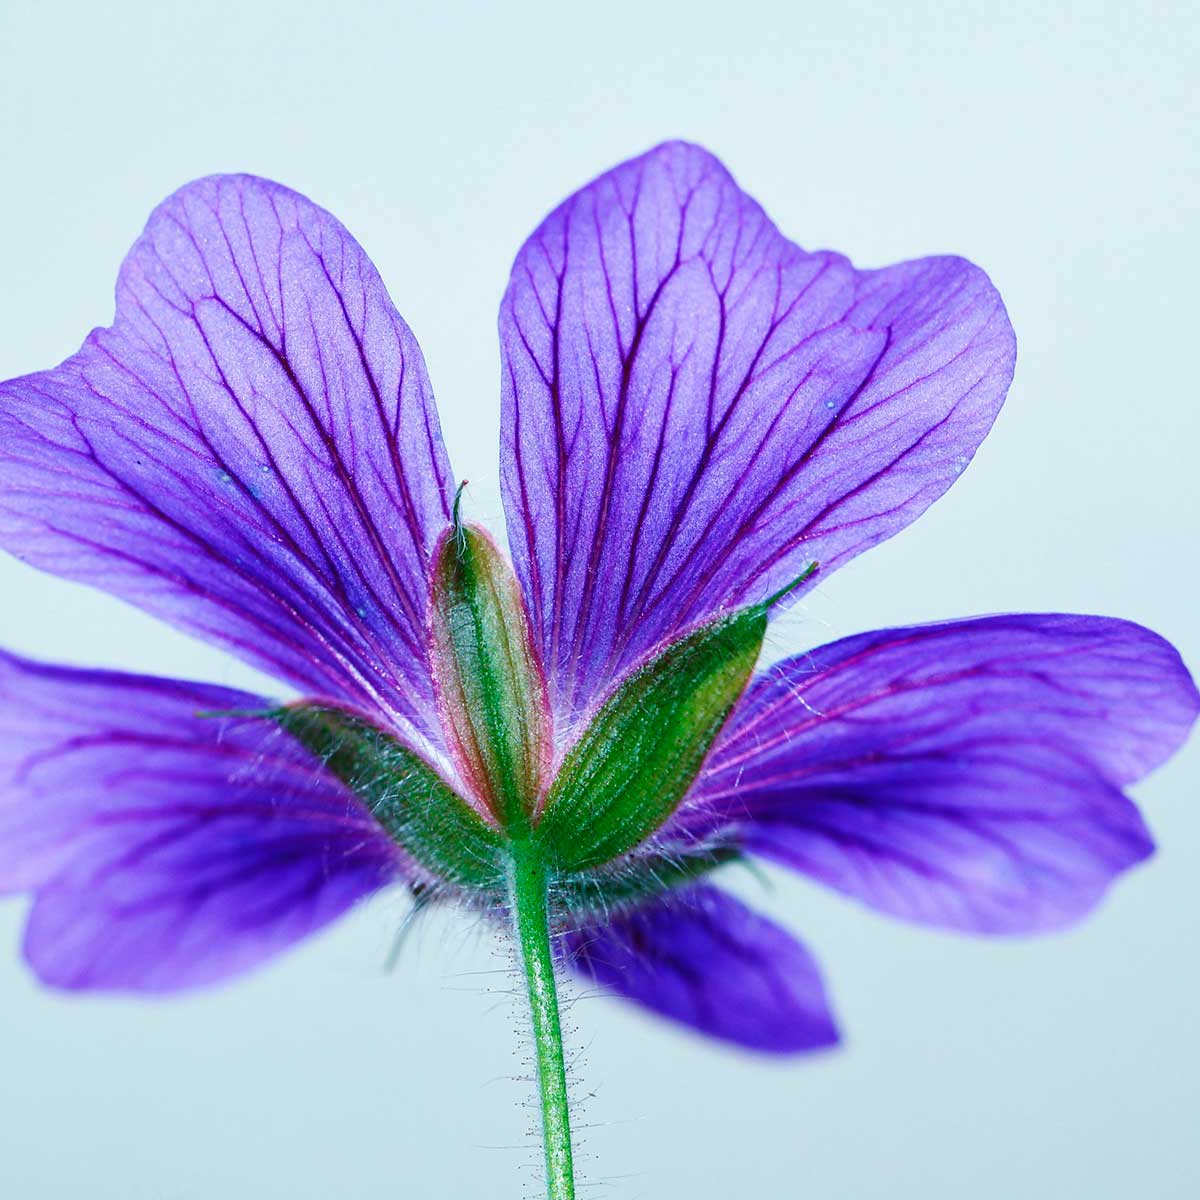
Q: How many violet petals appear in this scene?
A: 5